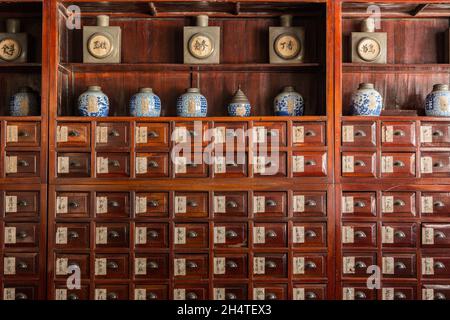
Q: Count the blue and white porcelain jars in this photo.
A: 8